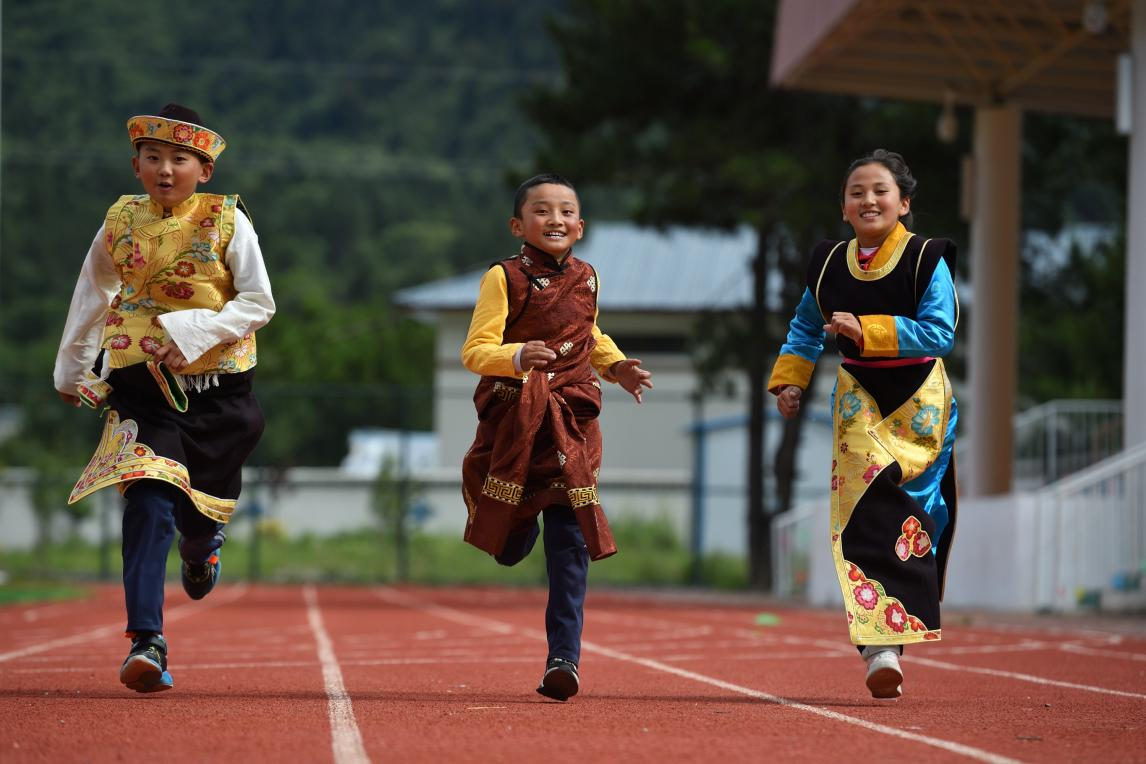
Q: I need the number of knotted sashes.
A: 1